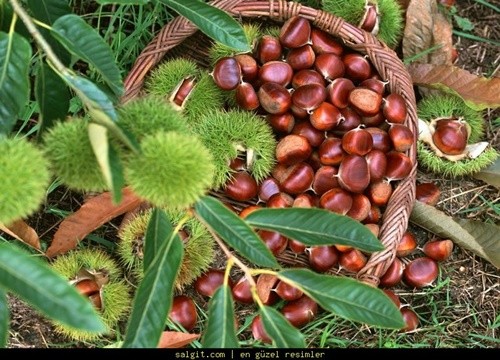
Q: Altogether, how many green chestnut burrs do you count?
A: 11